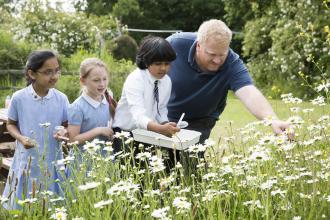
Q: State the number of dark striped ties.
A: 1